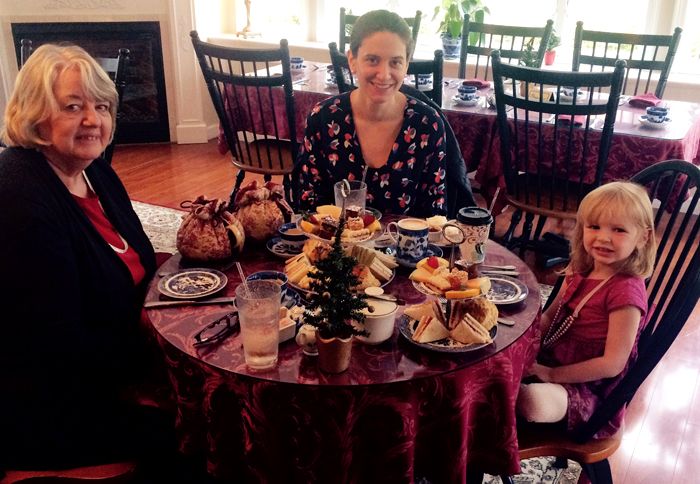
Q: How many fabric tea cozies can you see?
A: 2